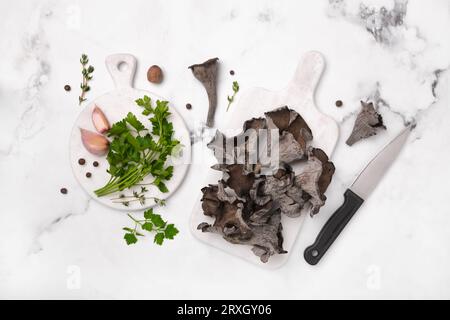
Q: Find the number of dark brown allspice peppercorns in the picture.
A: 8